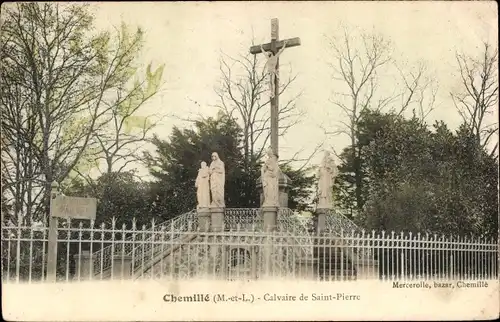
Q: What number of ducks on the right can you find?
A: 0